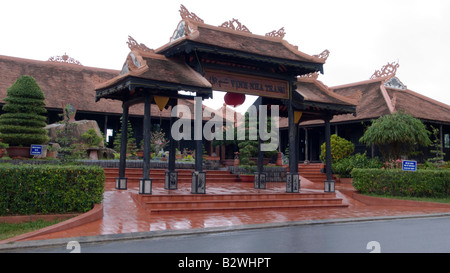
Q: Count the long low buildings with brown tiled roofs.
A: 2